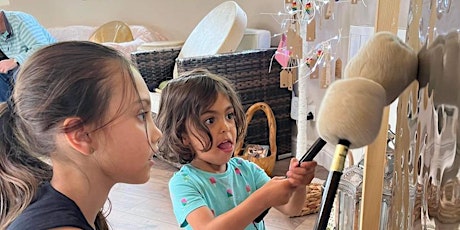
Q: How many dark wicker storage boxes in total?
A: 2